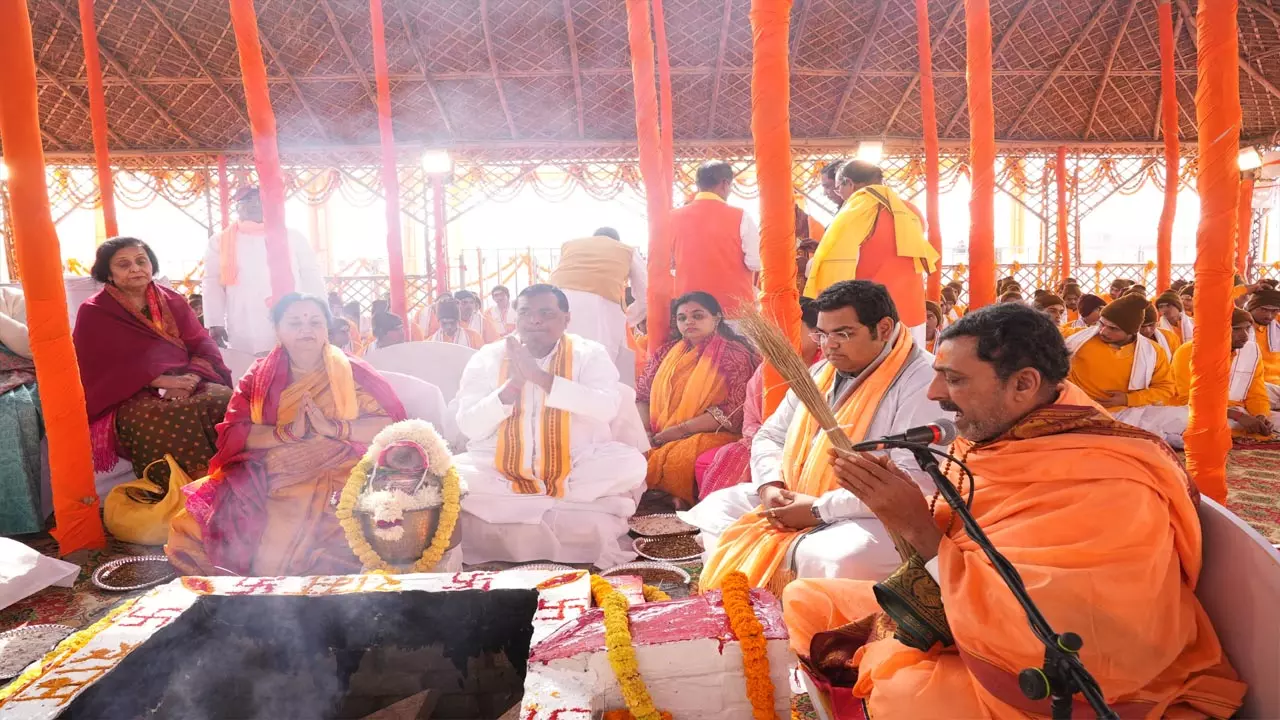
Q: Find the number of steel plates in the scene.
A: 6